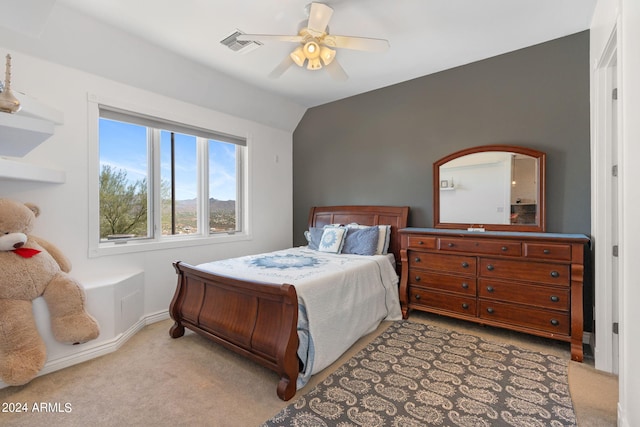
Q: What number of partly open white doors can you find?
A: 1